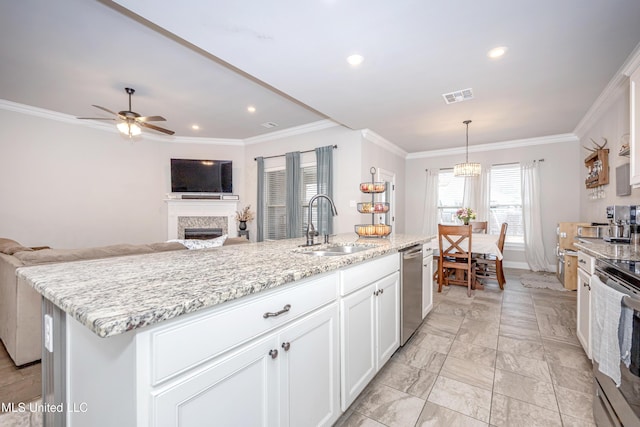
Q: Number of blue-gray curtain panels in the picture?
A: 3